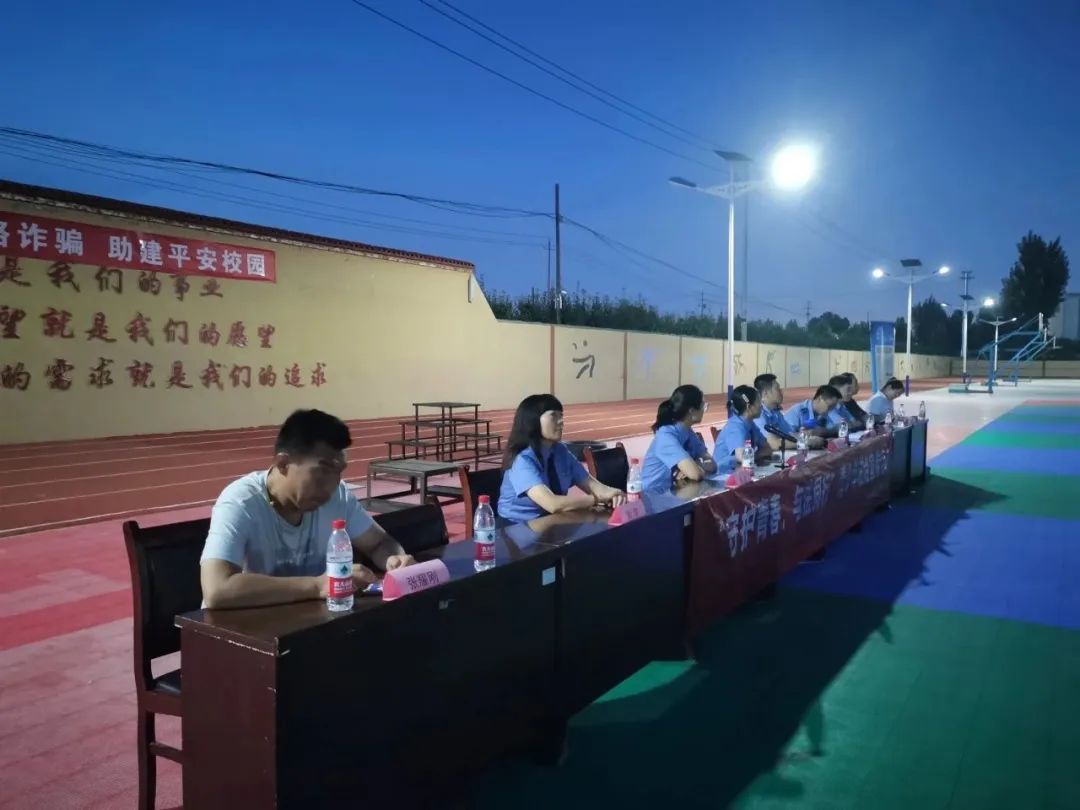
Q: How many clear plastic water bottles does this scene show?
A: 10